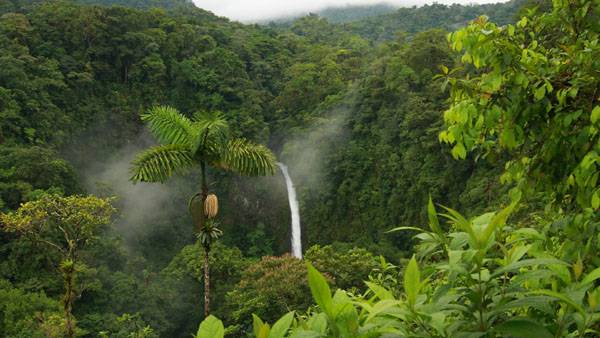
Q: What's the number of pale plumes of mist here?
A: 2